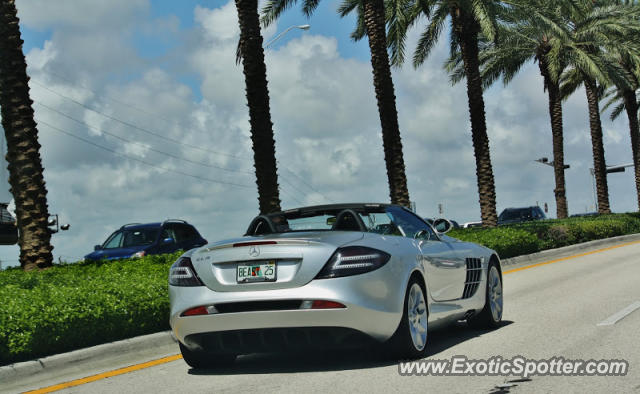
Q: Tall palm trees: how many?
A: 7